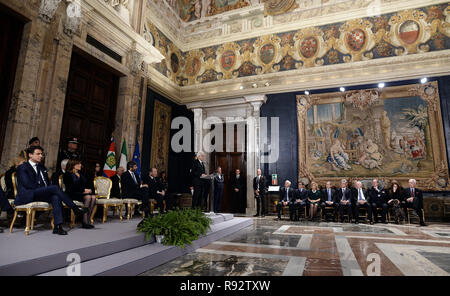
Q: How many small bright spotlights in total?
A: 4